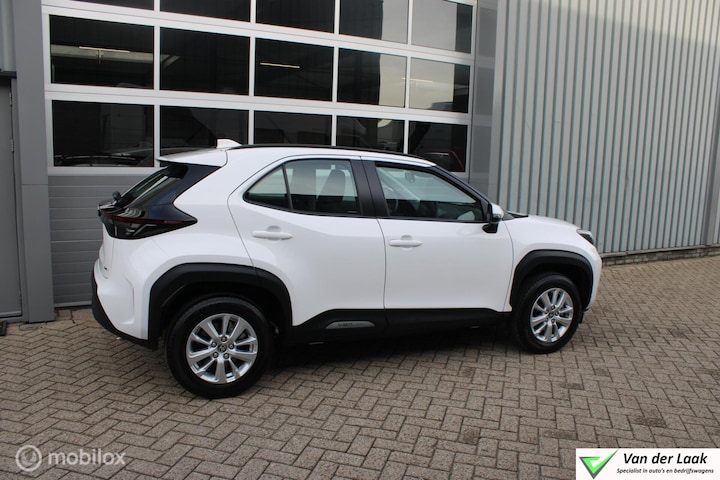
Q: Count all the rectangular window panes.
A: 15